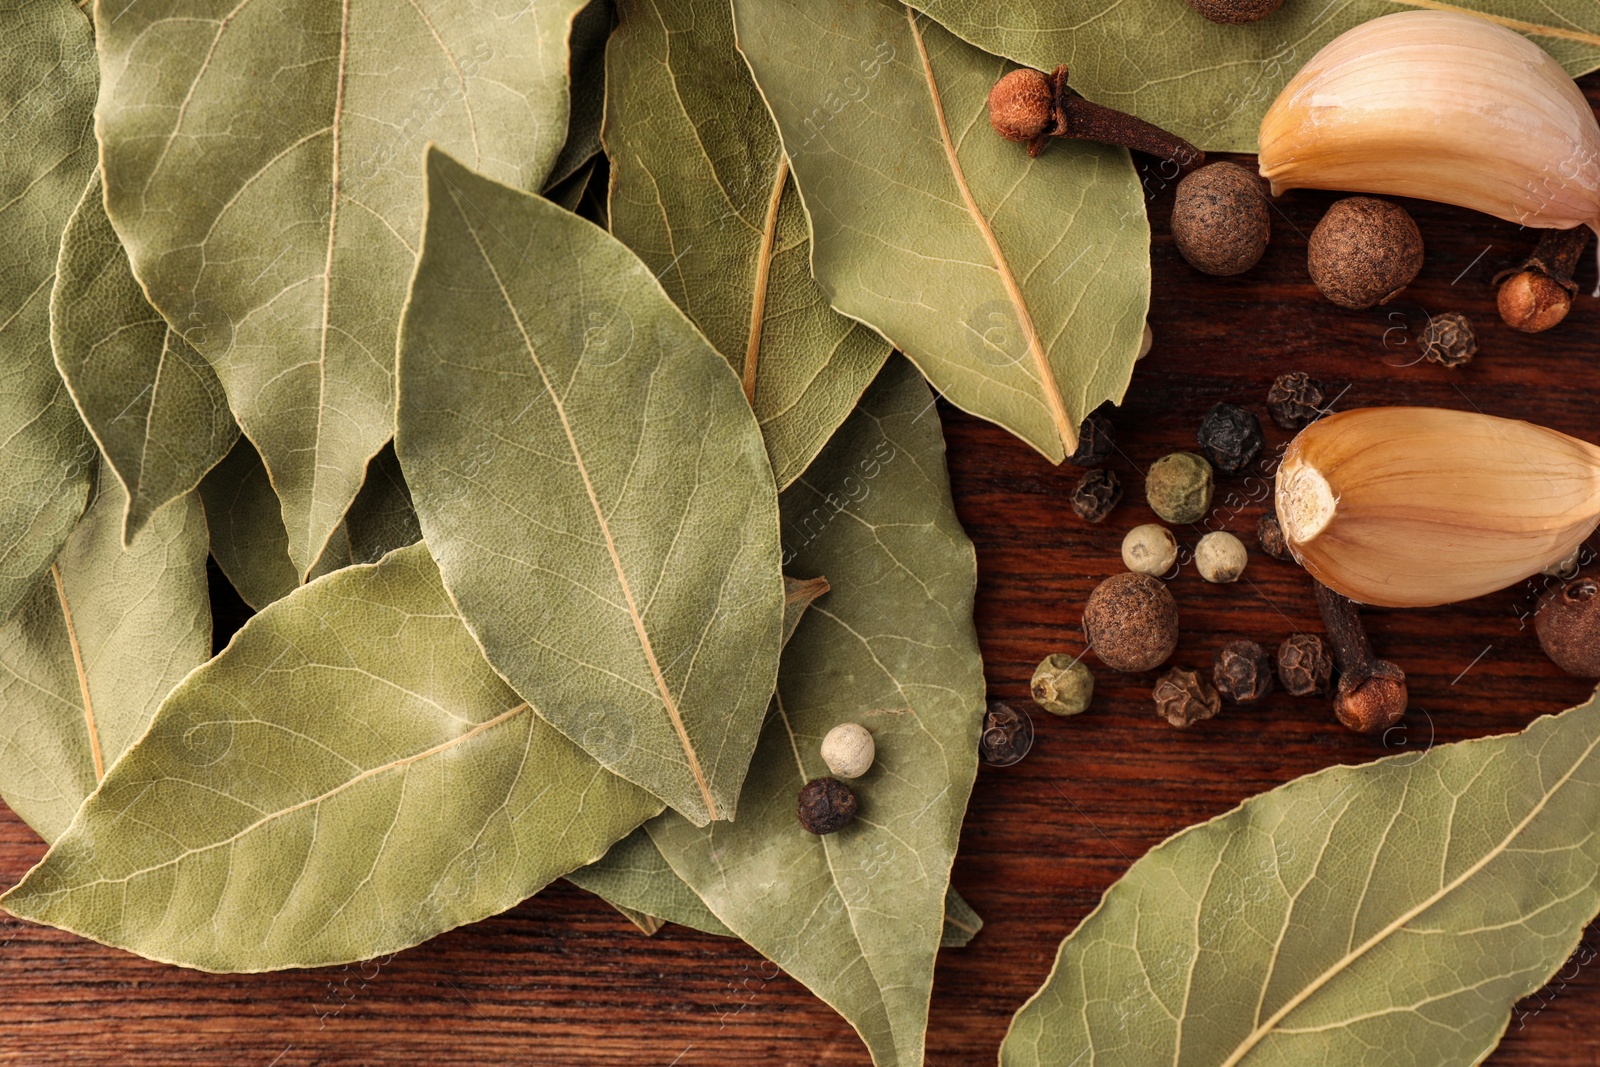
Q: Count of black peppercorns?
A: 11